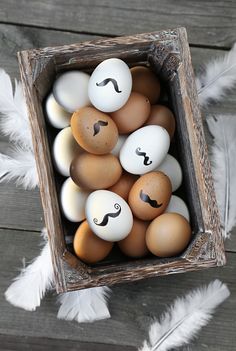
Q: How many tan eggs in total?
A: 10